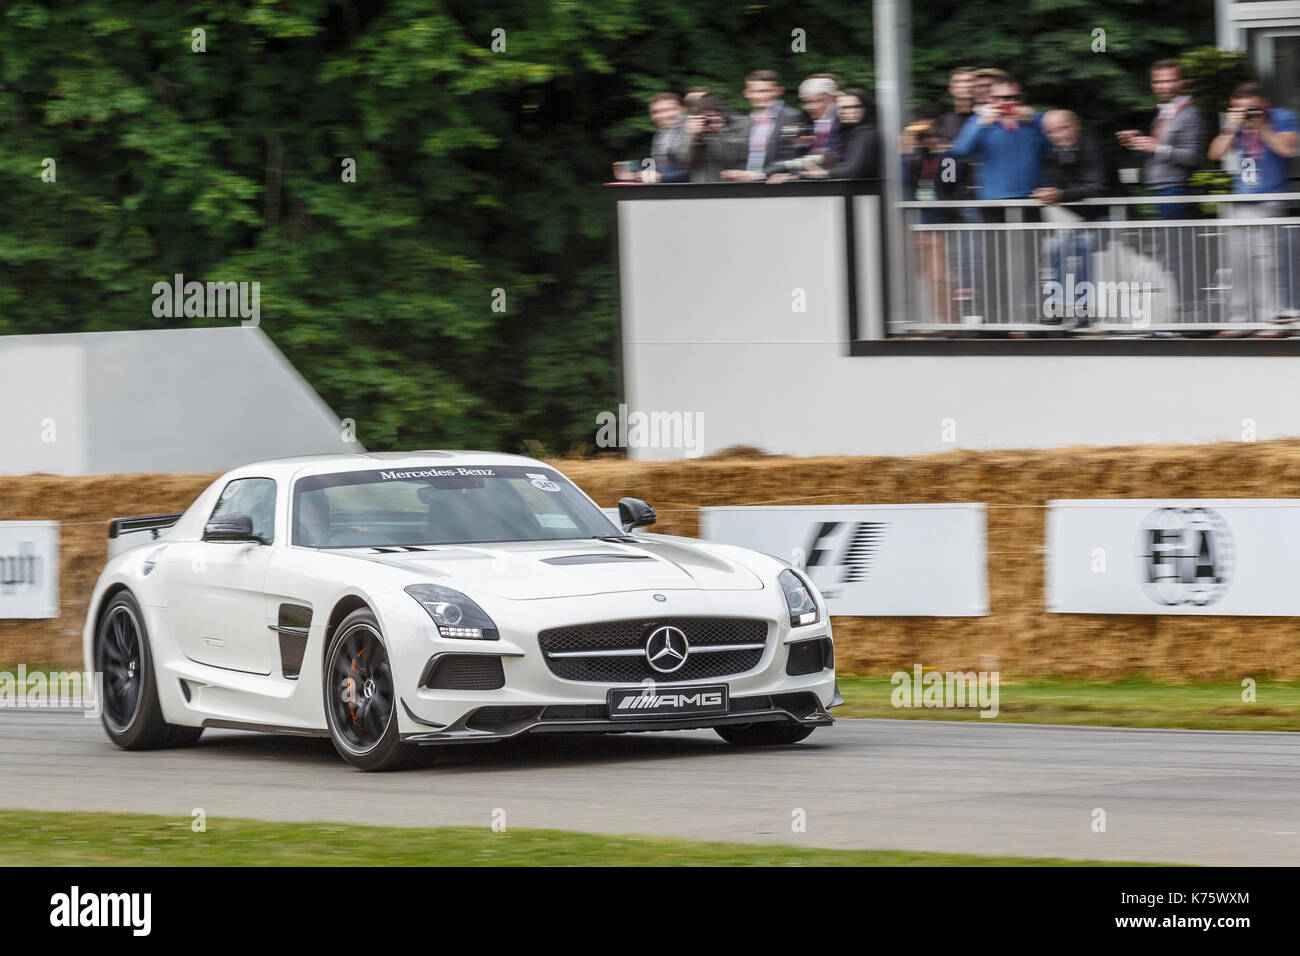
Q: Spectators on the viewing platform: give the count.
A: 13